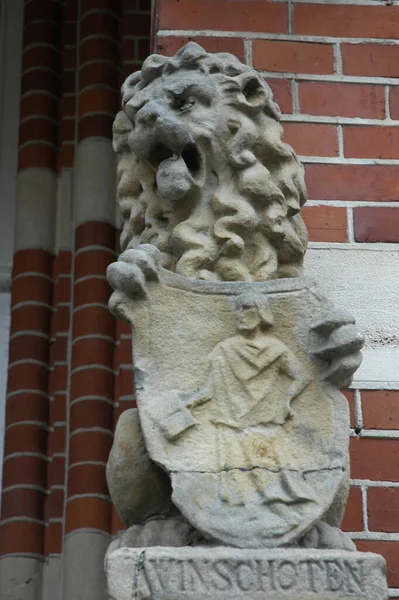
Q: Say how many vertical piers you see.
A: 2